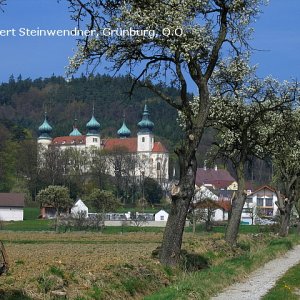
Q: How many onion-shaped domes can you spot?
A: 5